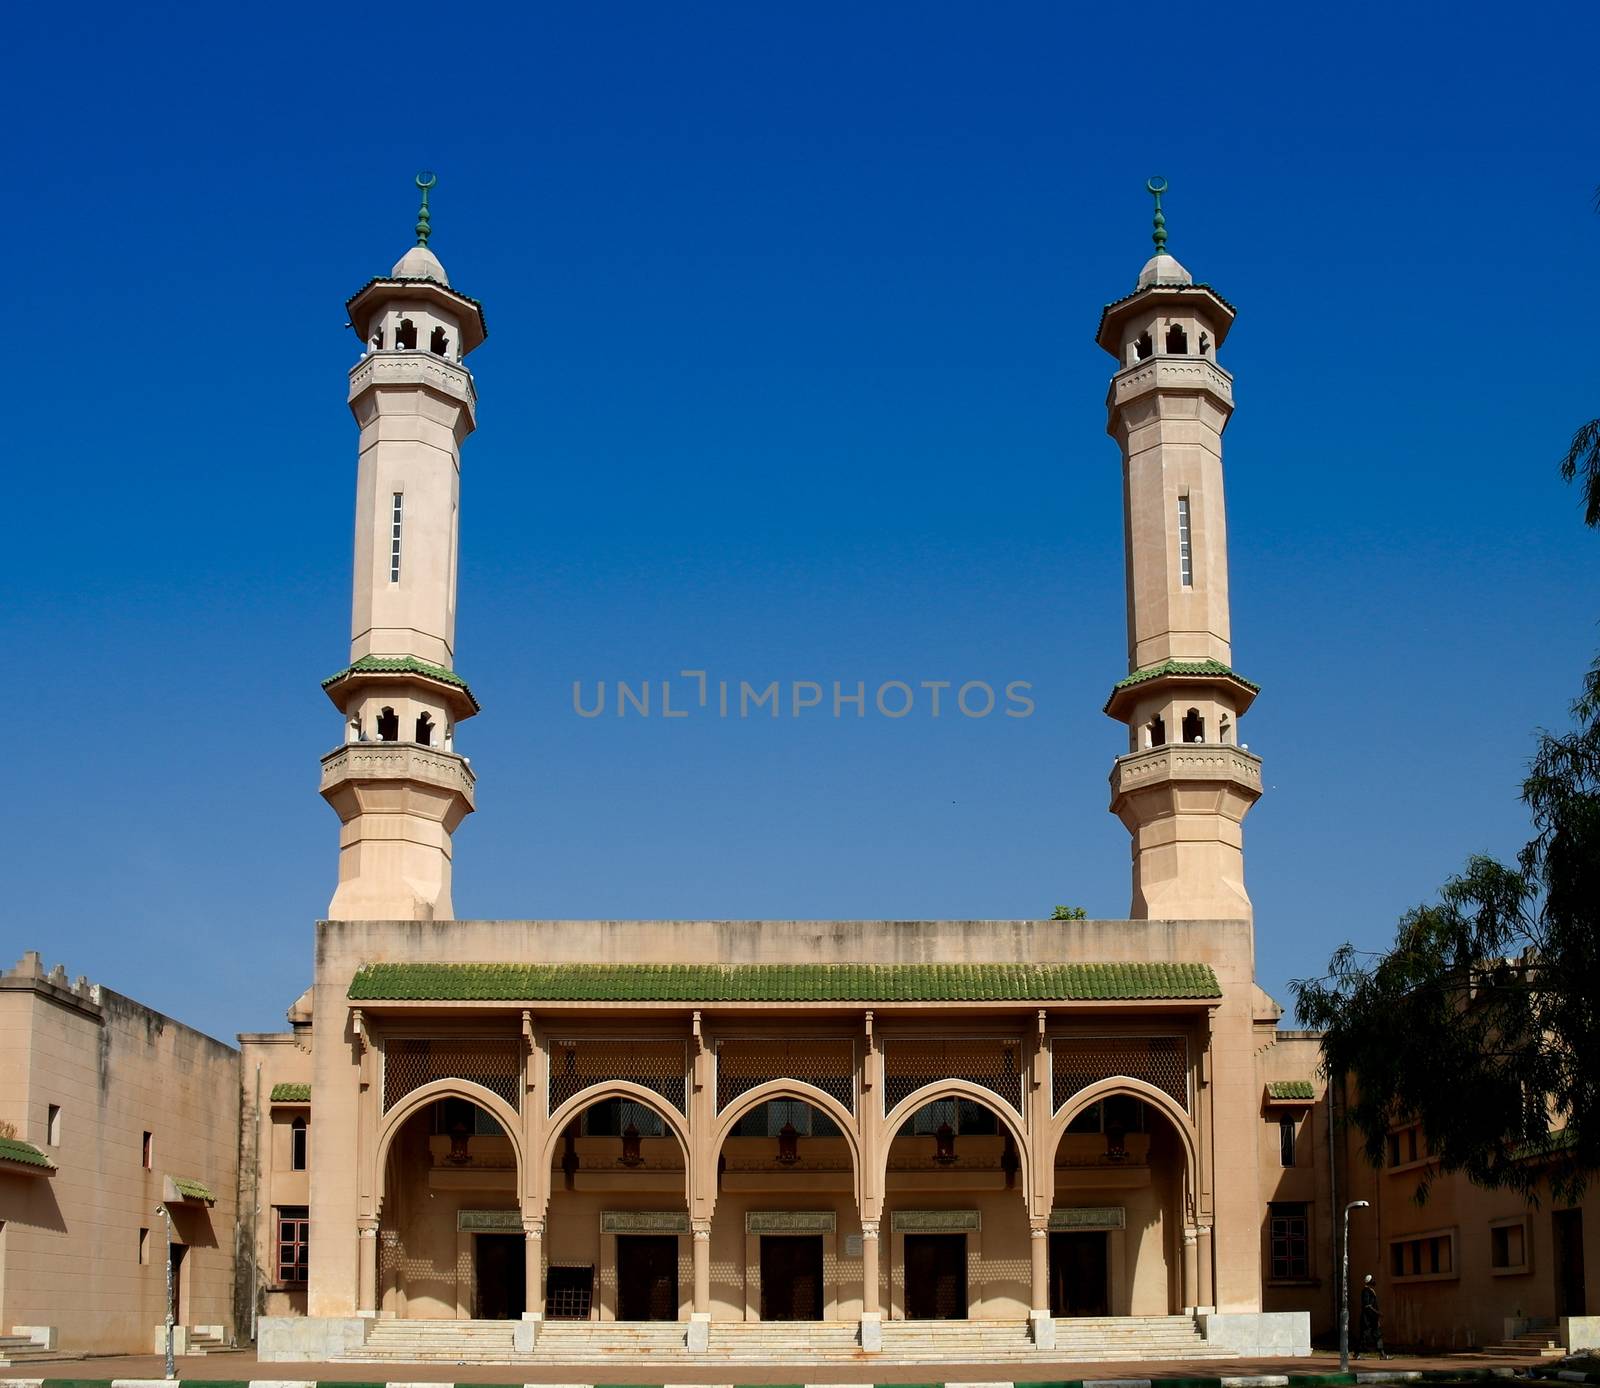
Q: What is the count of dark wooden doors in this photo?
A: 5